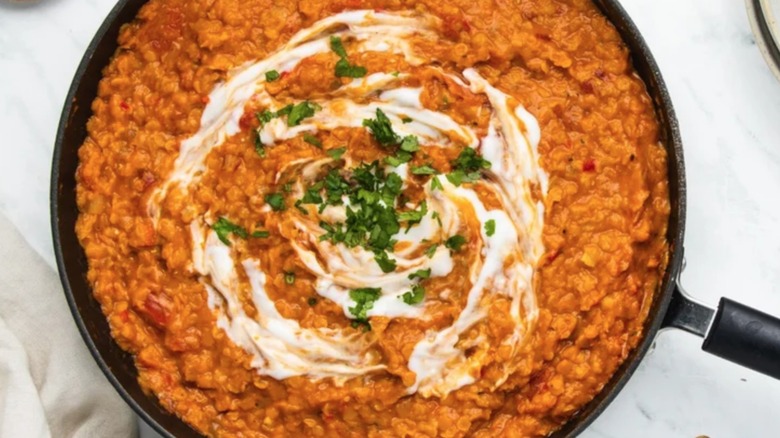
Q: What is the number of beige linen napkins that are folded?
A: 1